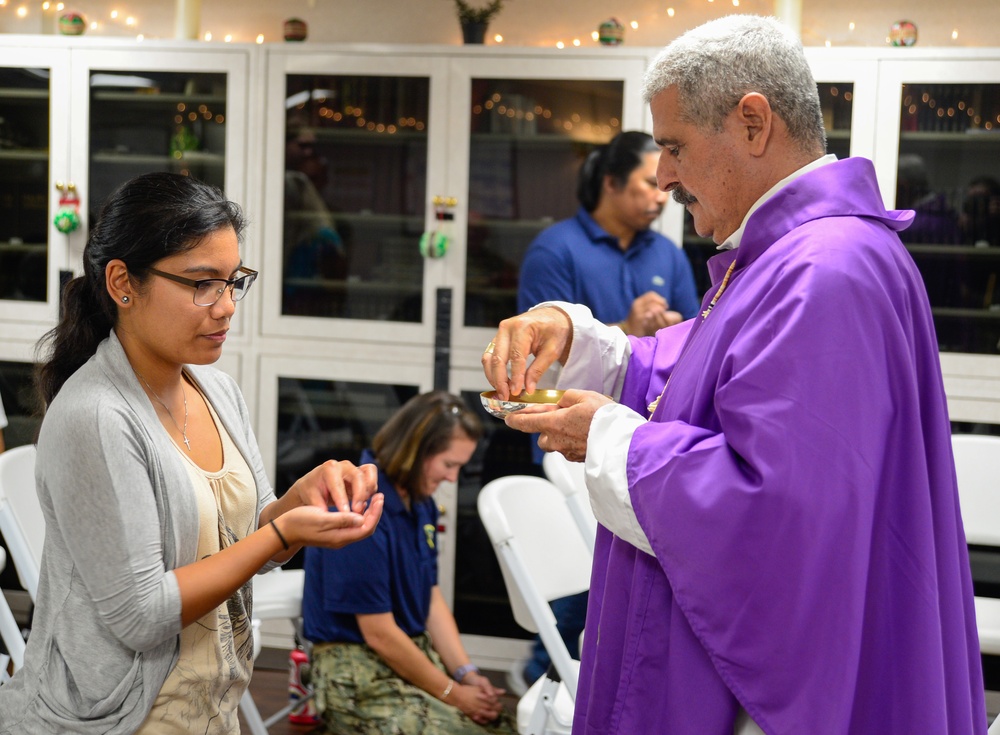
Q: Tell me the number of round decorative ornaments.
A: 6